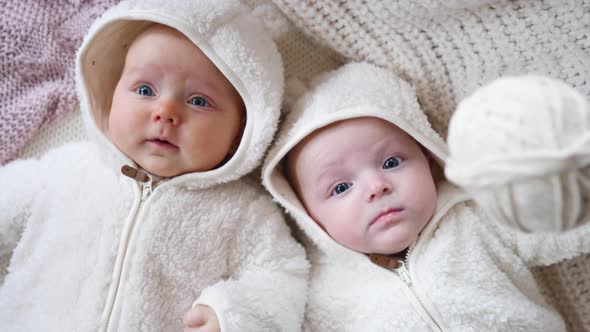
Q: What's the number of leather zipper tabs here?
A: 2